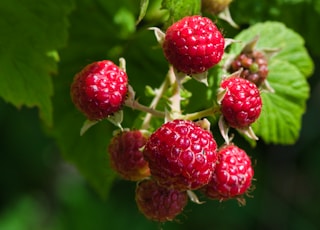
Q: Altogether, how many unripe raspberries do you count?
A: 2